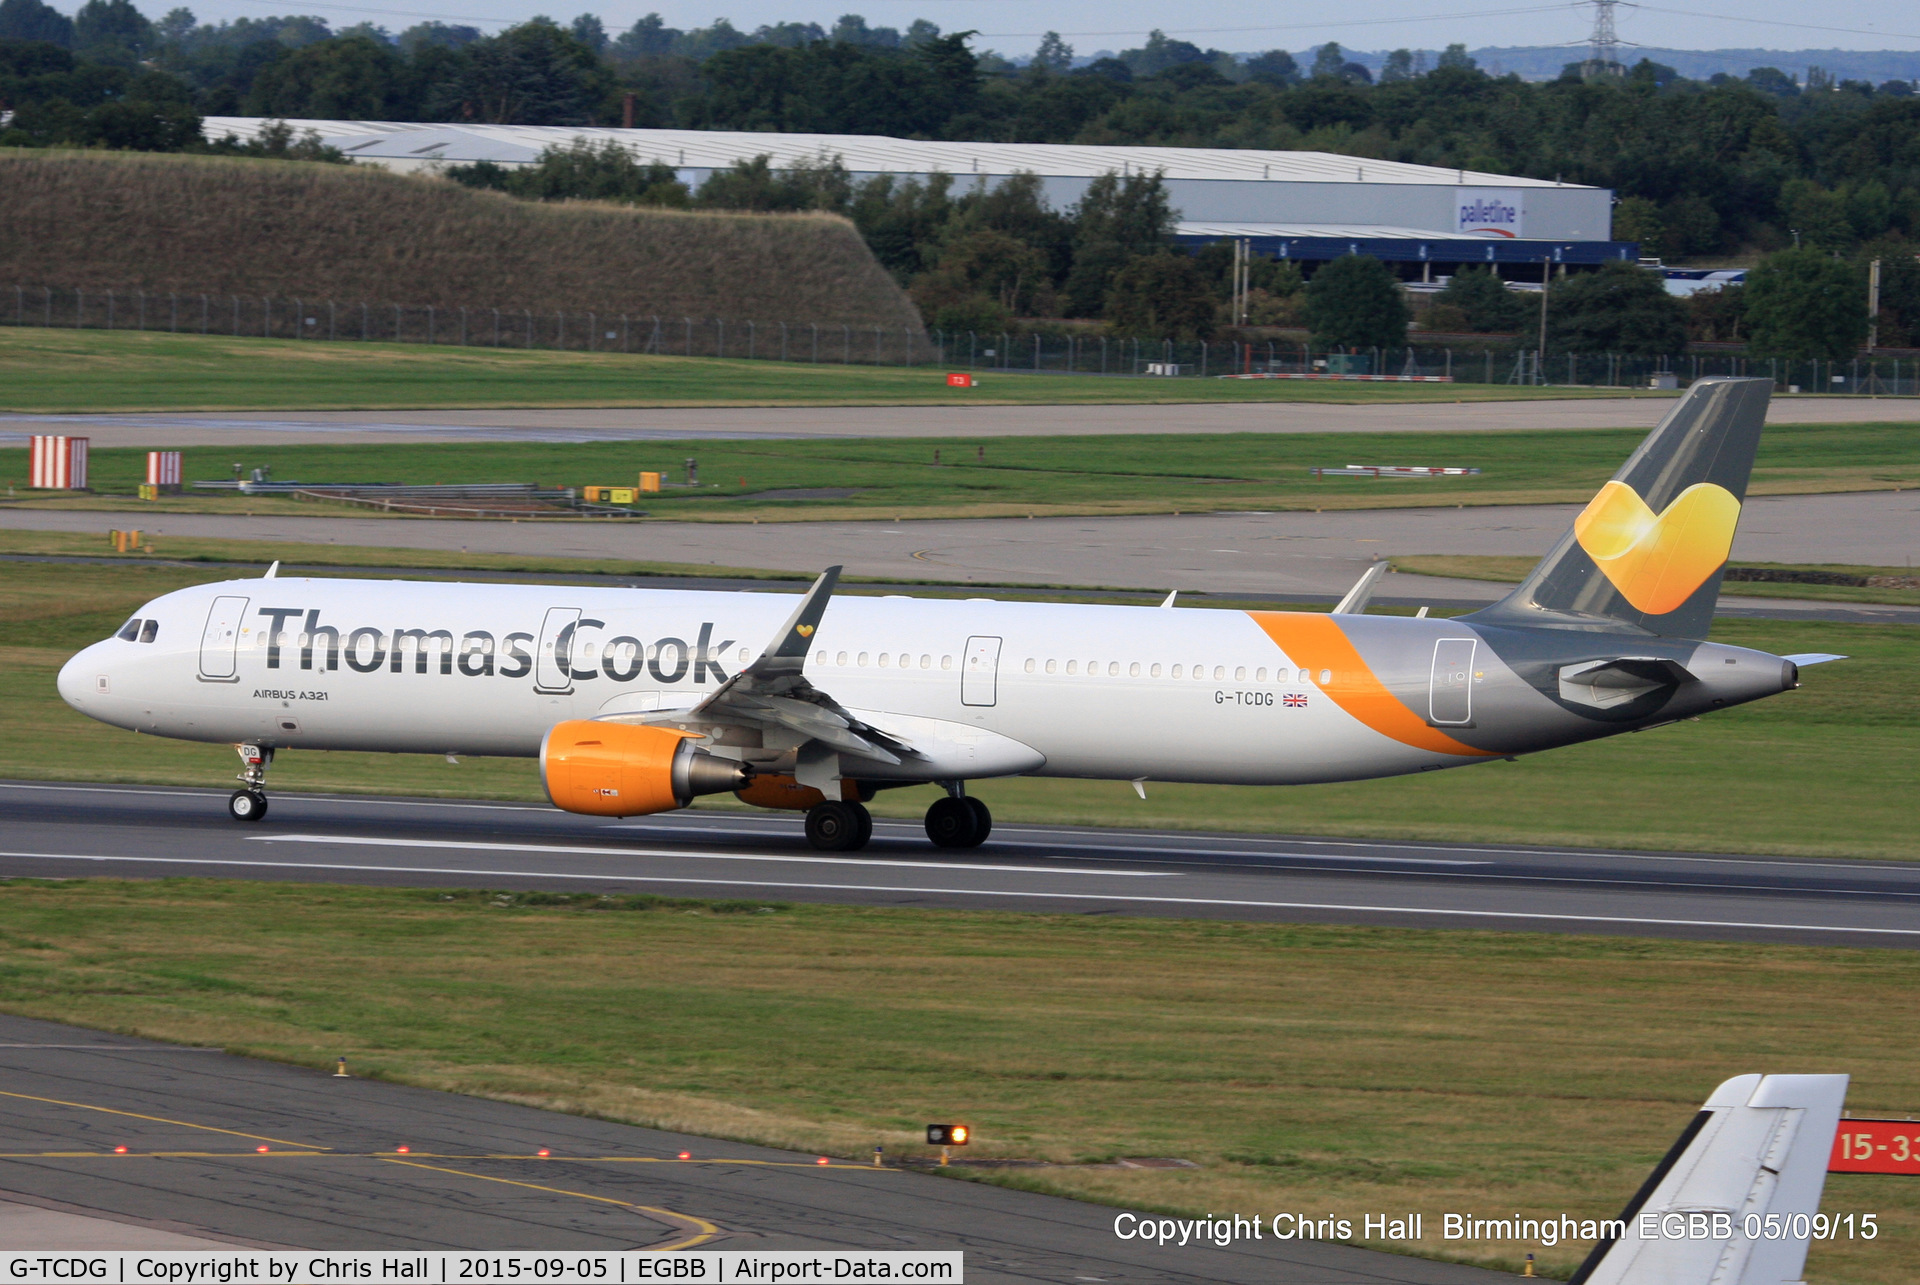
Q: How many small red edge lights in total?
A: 6